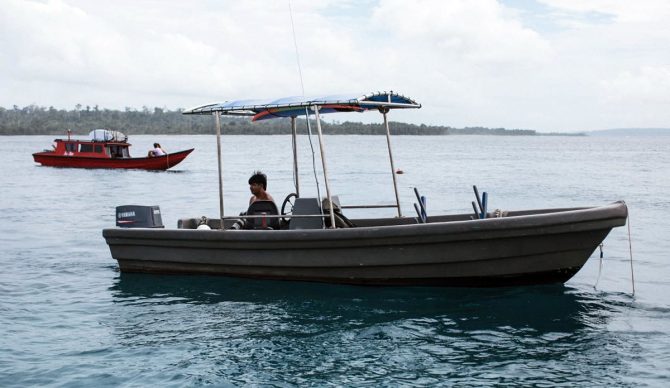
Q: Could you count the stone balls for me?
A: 0